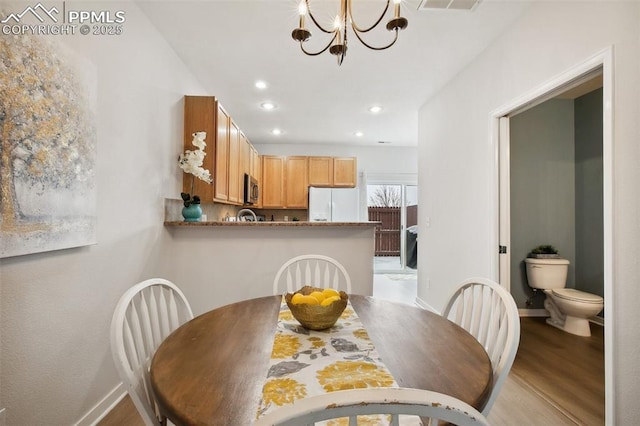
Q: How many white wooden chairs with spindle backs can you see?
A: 4